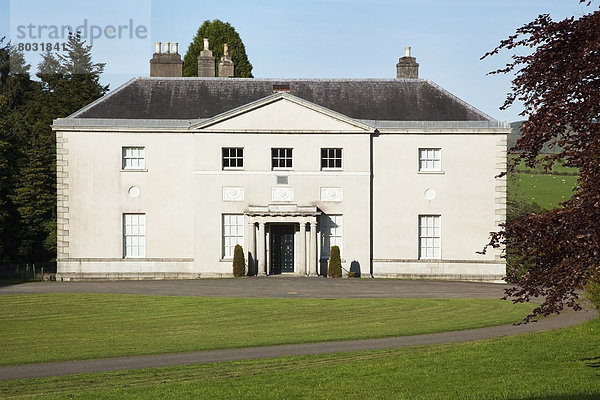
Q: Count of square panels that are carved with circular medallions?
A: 3